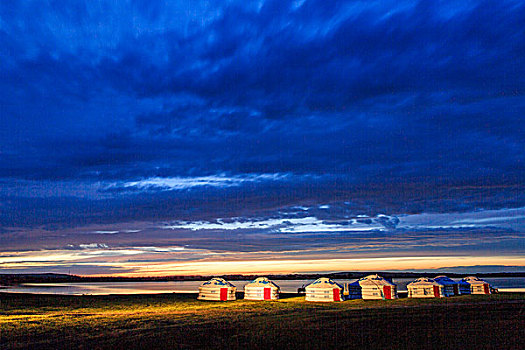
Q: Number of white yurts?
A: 6